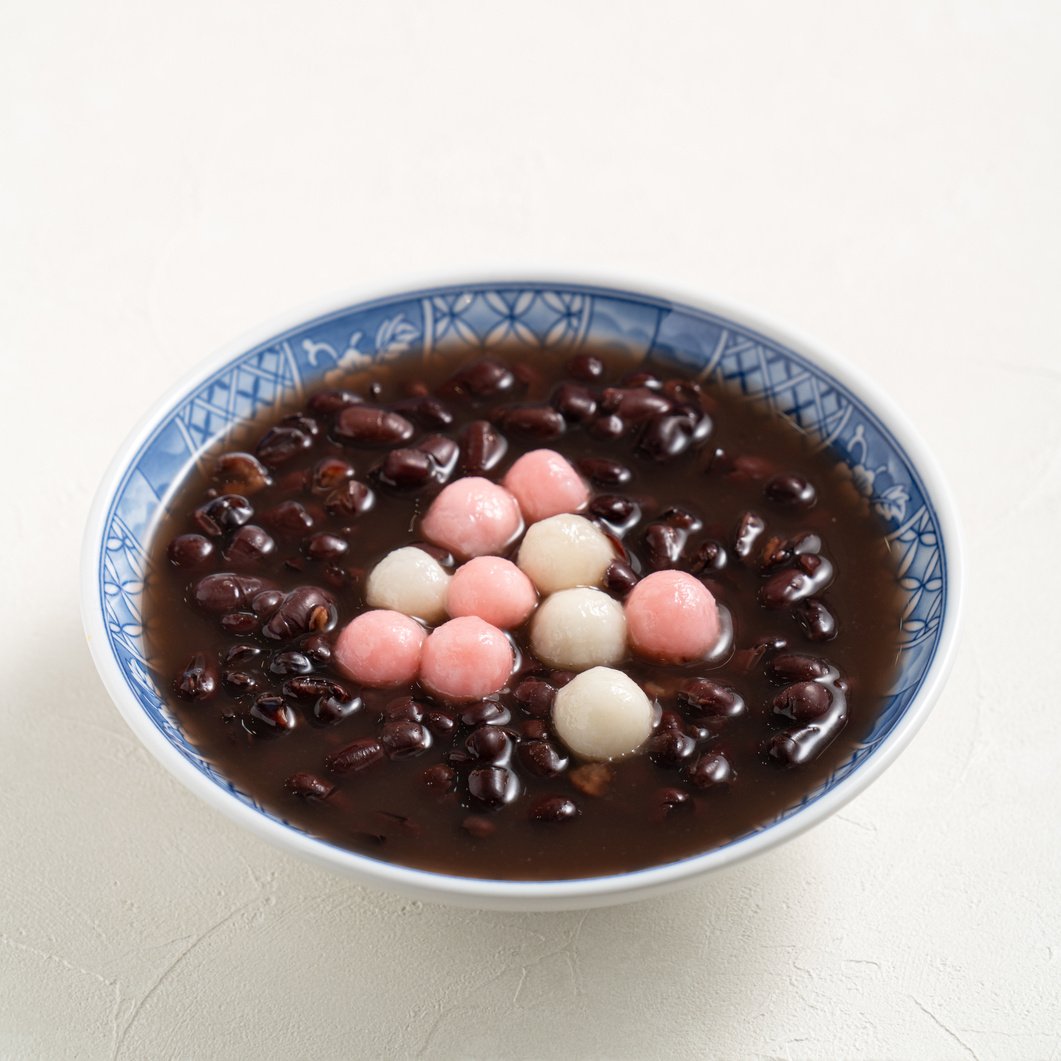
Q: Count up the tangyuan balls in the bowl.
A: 10